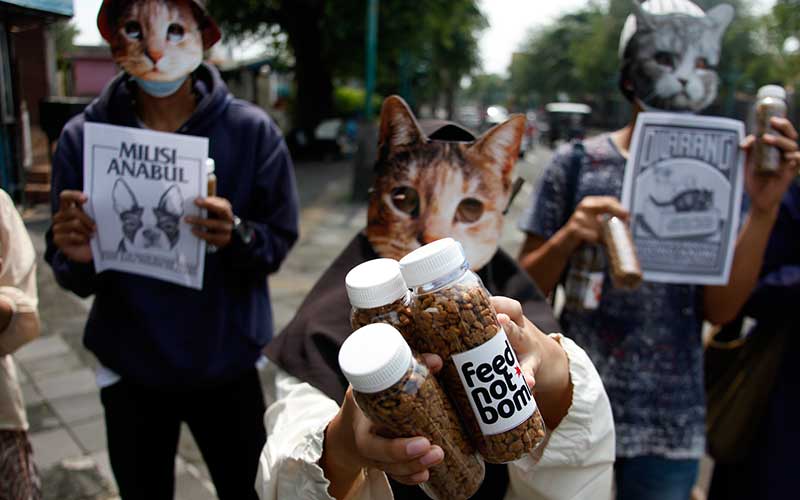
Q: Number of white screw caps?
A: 5